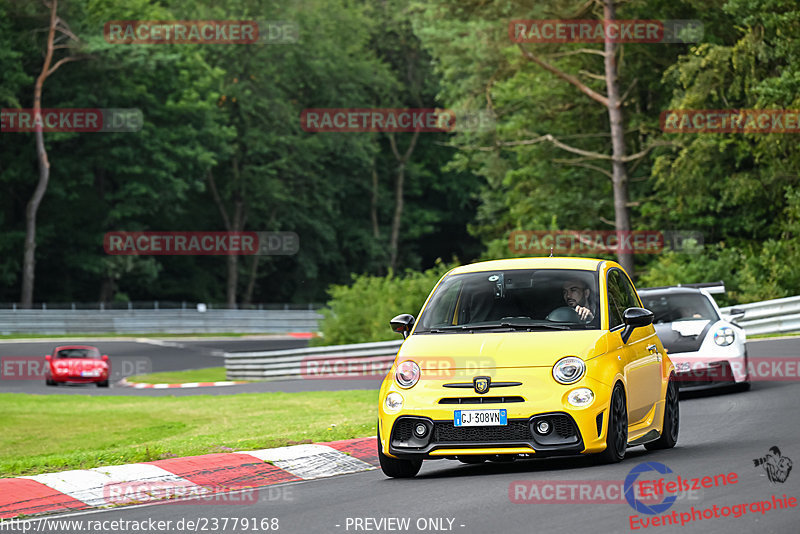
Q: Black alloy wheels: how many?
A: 2